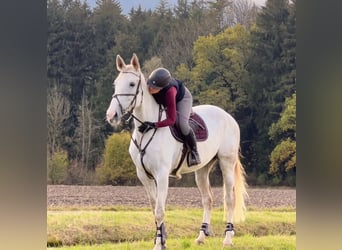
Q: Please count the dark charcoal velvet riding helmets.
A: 1